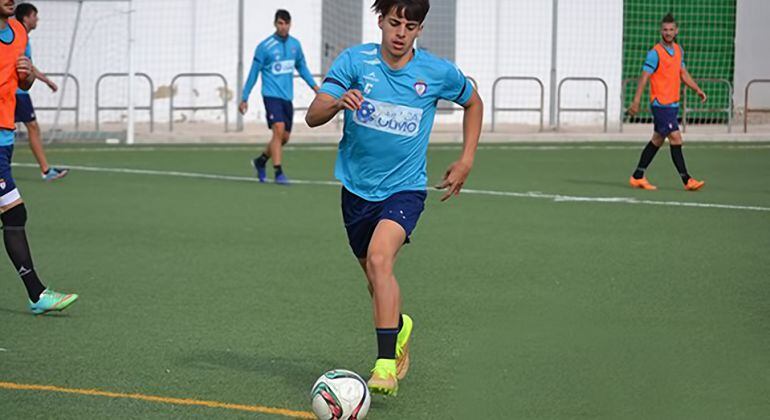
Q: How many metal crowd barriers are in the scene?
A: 10